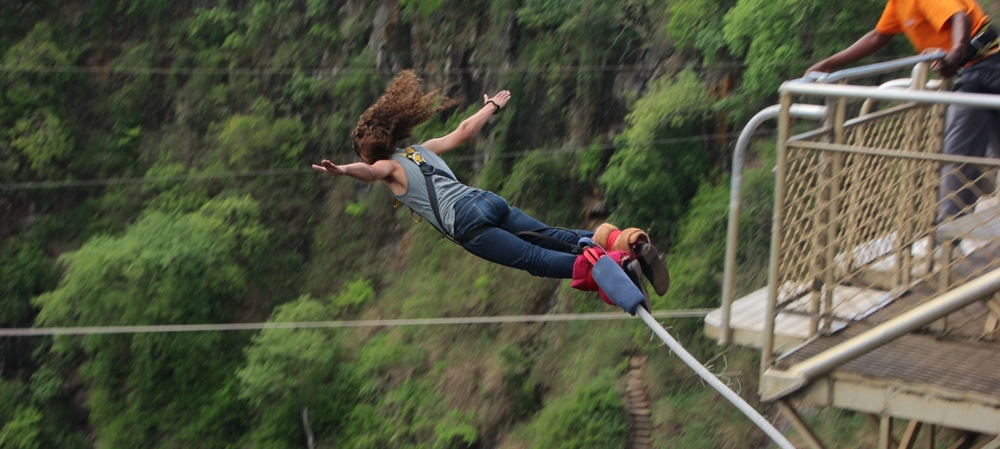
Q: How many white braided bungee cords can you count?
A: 1